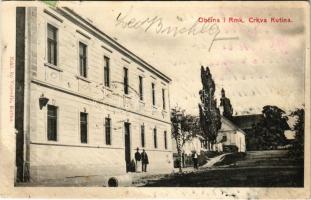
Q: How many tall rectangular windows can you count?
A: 13